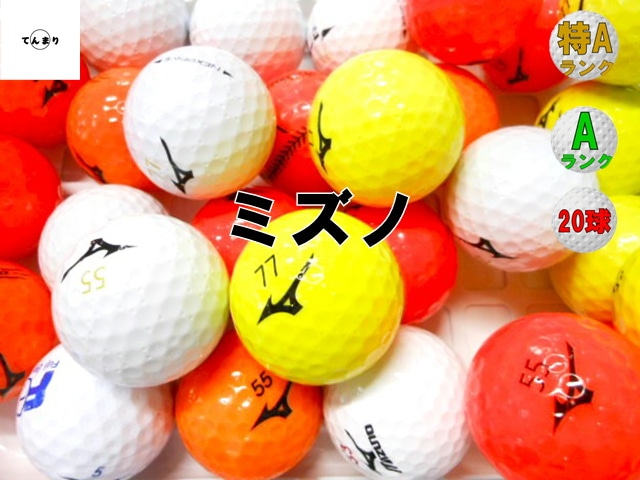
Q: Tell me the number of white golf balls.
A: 9